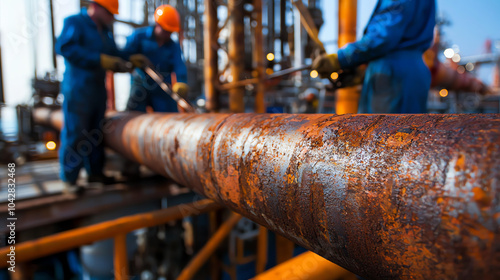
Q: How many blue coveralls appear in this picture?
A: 3